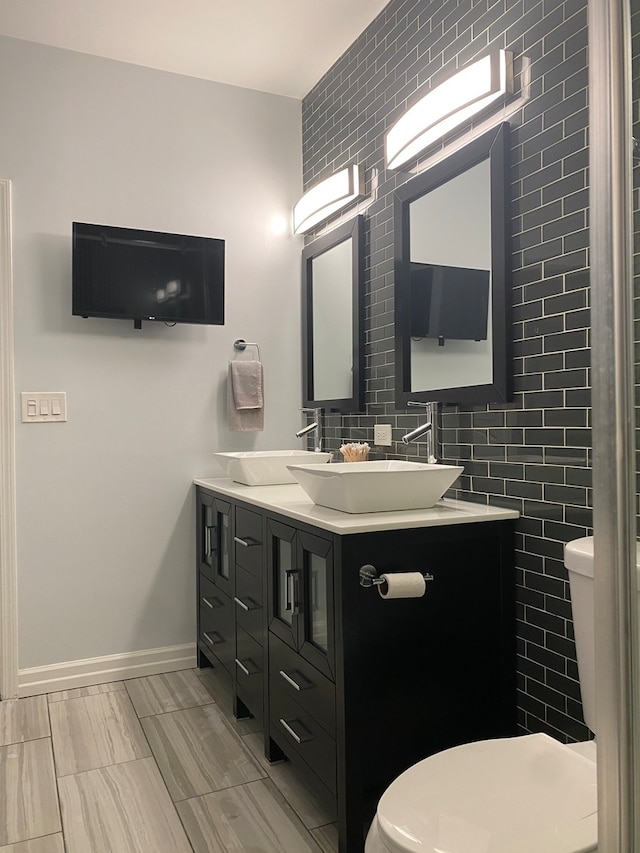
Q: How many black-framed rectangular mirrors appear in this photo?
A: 2